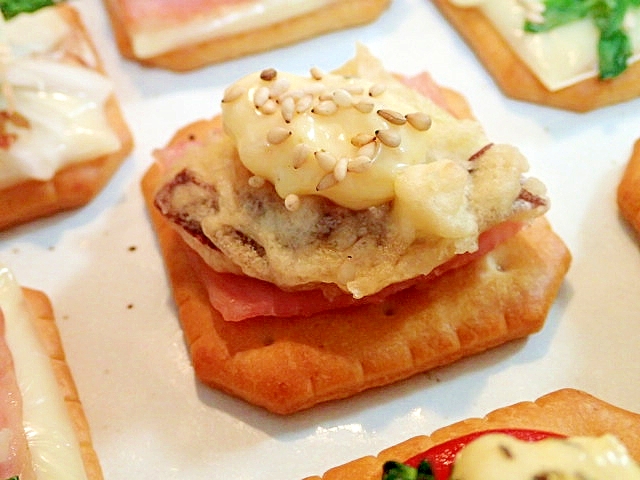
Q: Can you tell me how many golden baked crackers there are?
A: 7